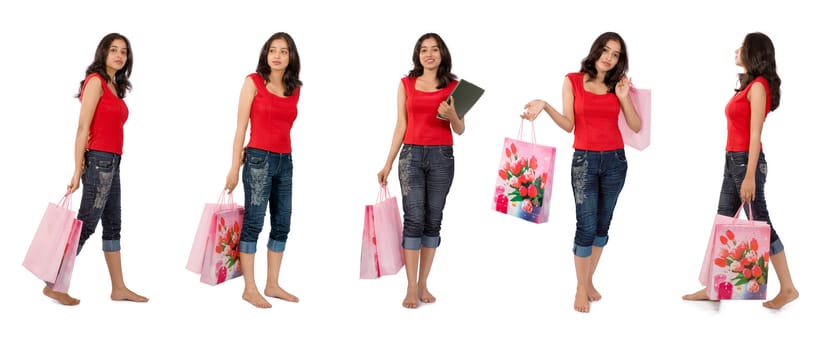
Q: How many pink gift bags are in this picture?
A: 10